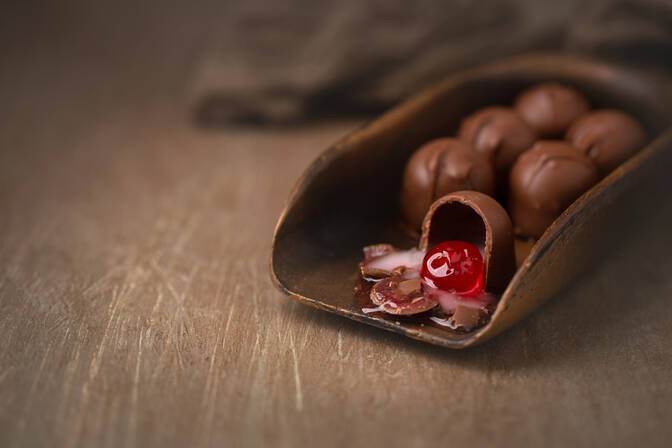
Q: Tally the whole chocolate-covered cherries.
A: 5